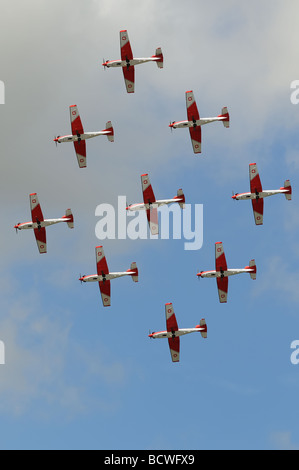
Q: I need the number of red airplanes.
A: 9